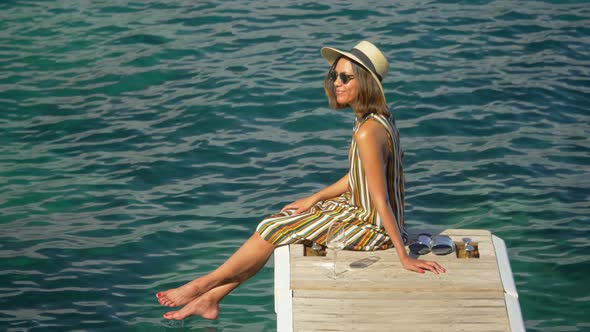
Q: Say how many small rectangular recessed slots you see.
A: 2